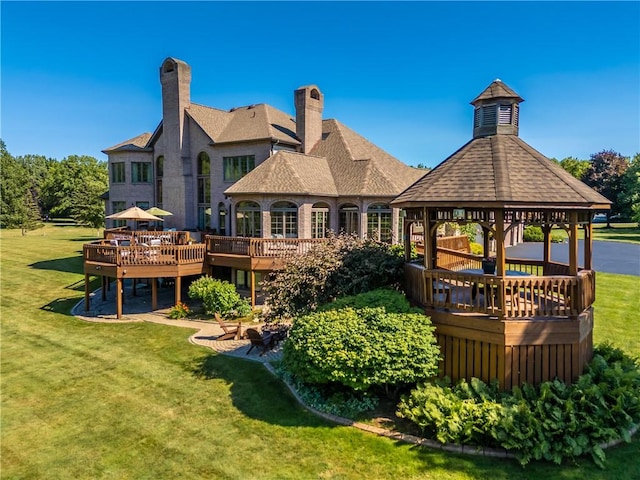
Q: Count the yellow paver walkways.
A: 1